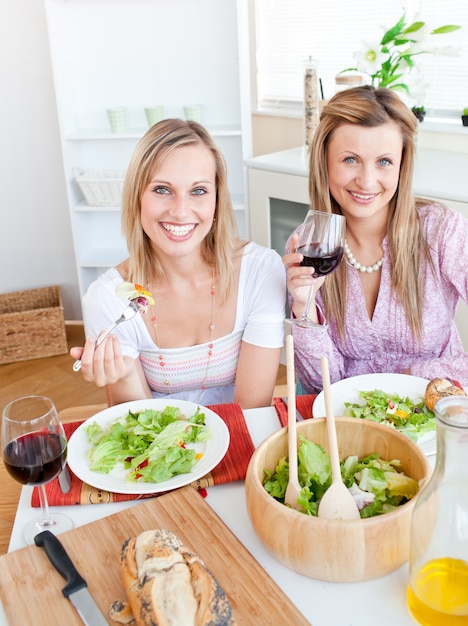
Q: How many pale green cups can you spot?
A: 3